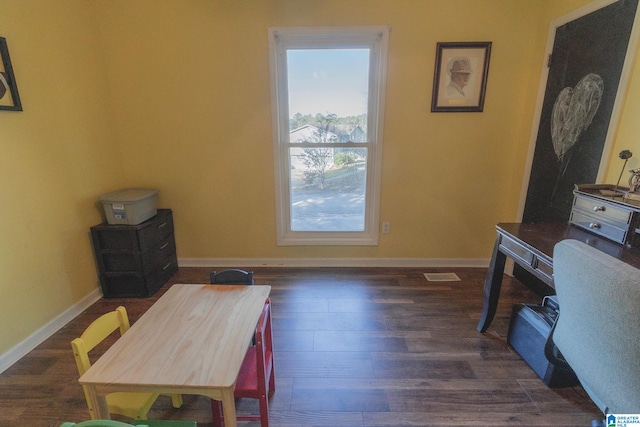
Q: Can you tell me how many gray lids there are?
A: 1